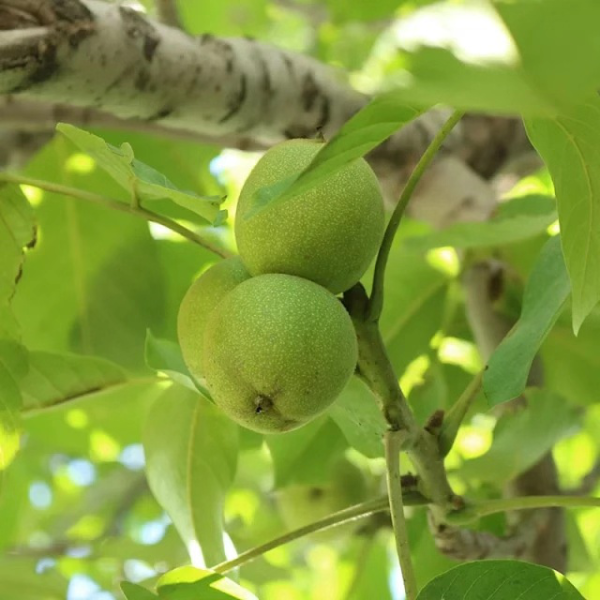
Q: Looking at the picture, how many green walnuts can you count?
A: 3